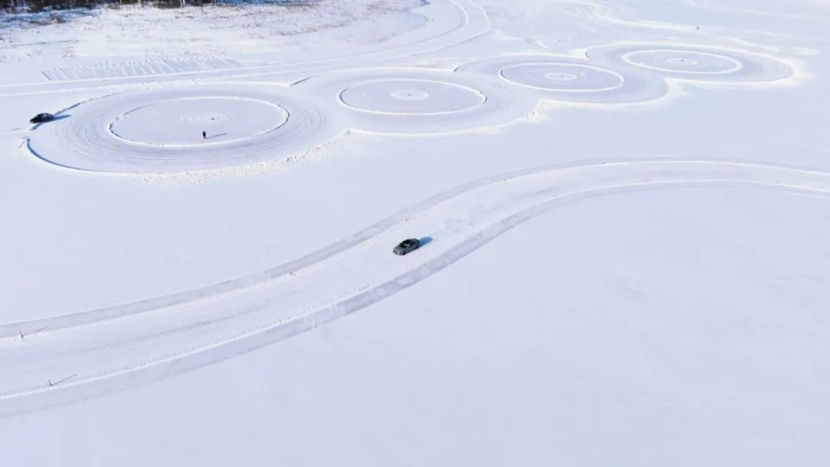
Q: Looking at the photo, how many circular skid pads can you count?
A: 4